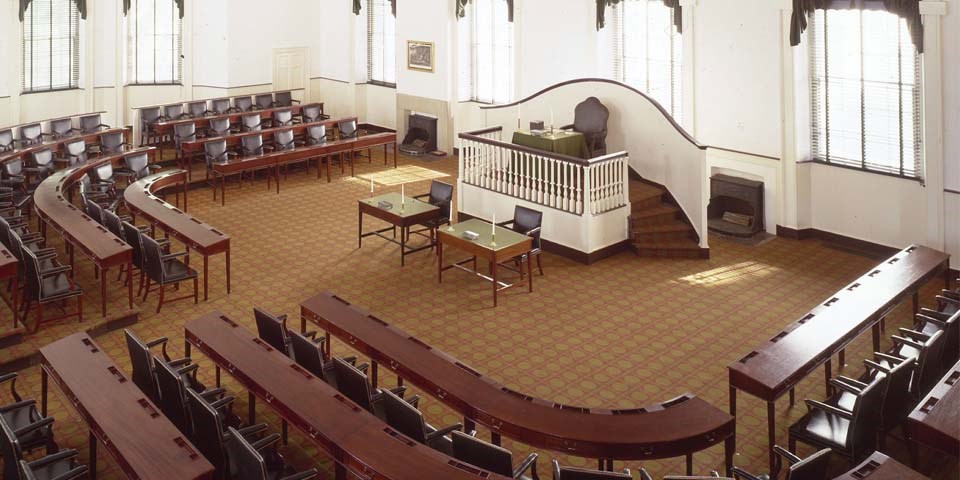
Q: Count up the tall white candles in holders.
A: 6